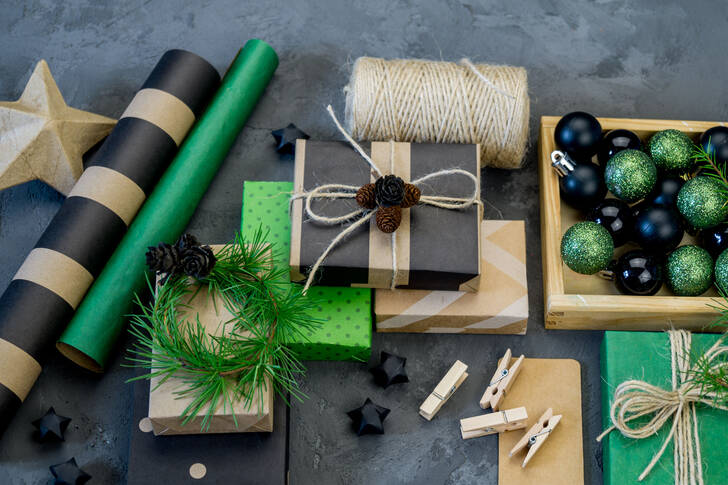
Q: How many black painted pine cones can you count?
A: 4